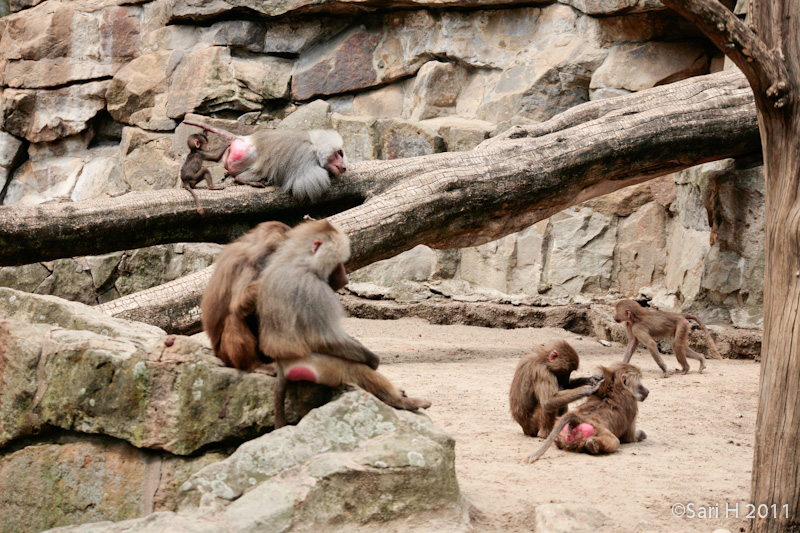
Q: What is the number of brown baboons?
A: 5